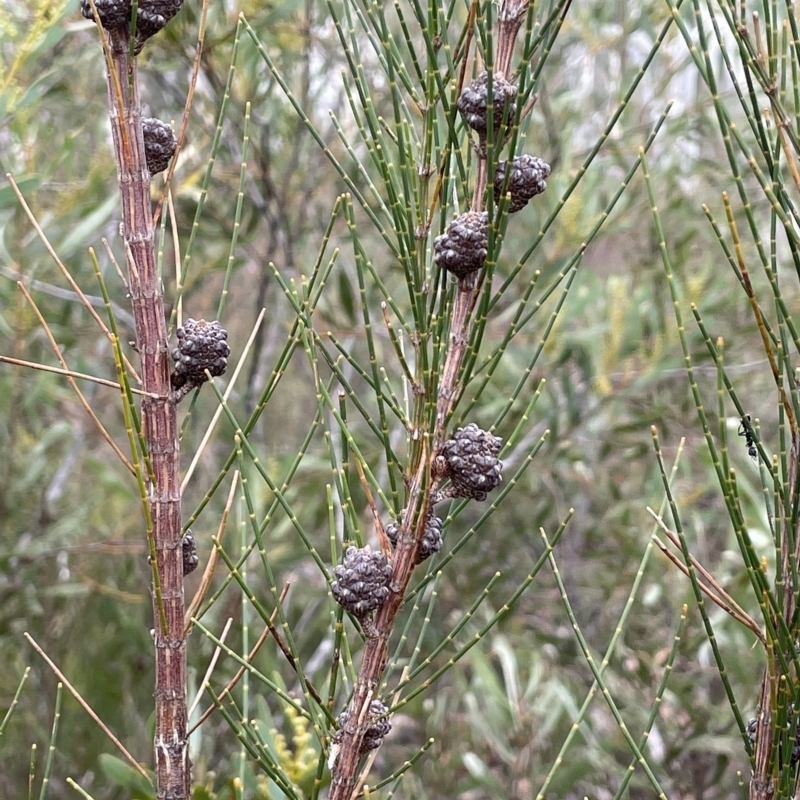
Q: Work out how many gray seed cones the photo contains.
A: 13